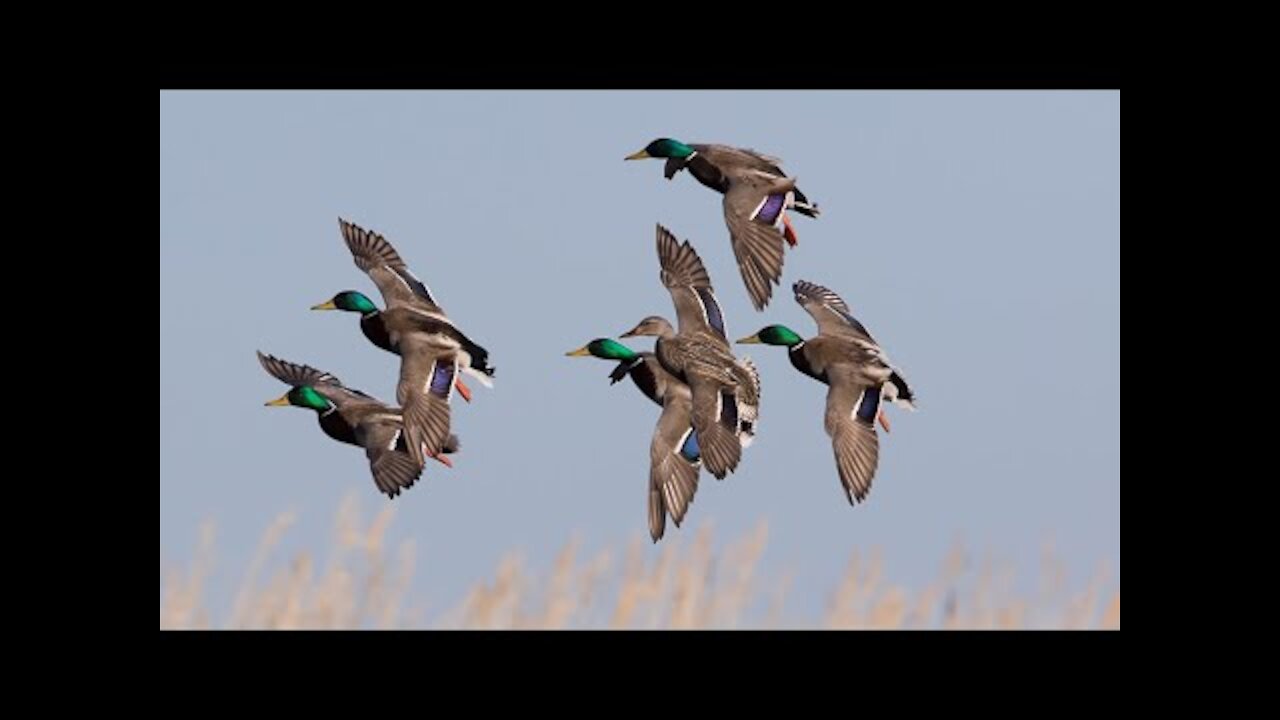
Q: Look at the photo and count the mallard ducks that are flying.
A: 6